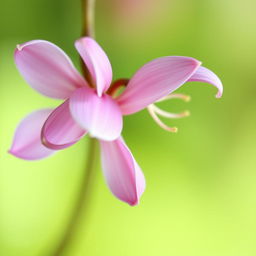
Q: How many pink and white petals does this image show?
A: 8